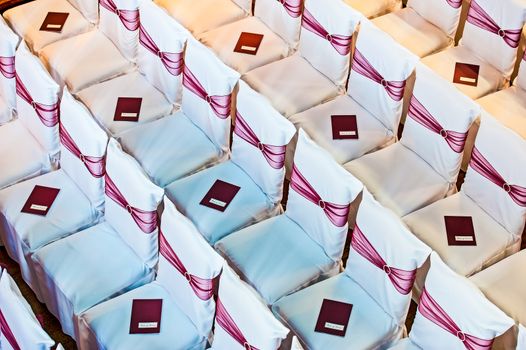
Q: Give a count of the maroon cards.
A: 10